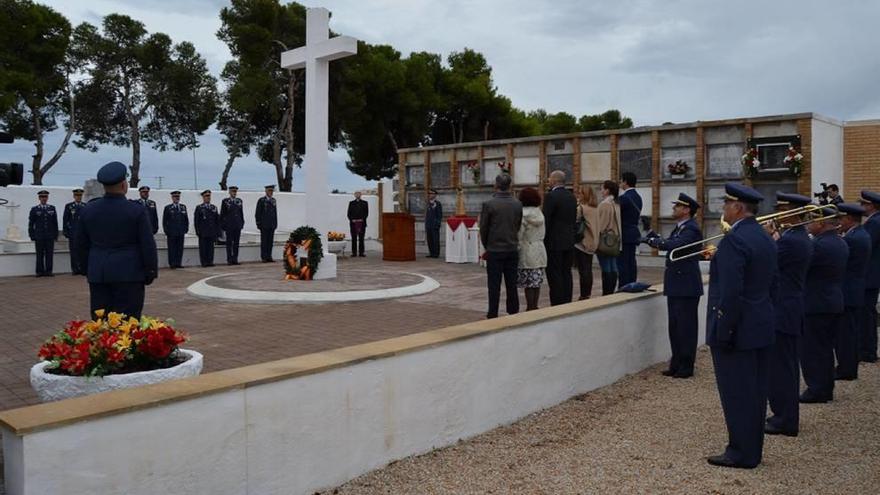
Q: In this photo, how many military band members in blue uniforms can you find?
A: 6